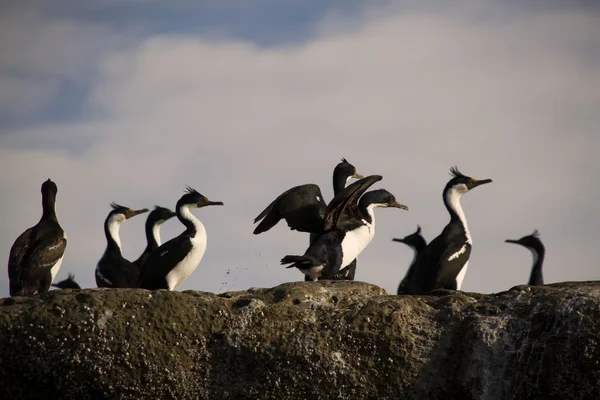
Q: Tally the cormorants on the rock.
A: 10